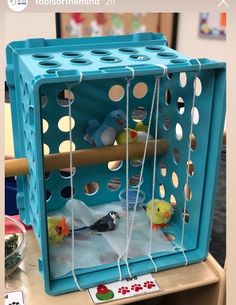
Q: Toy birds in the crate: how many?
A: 5